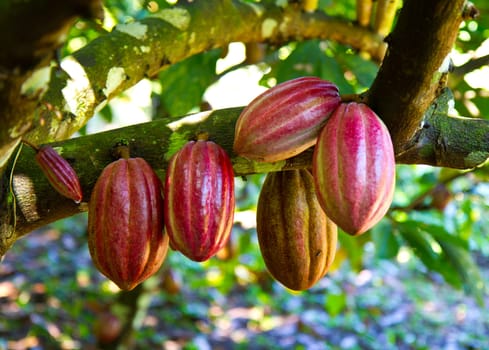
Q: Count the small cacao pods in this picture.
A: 1